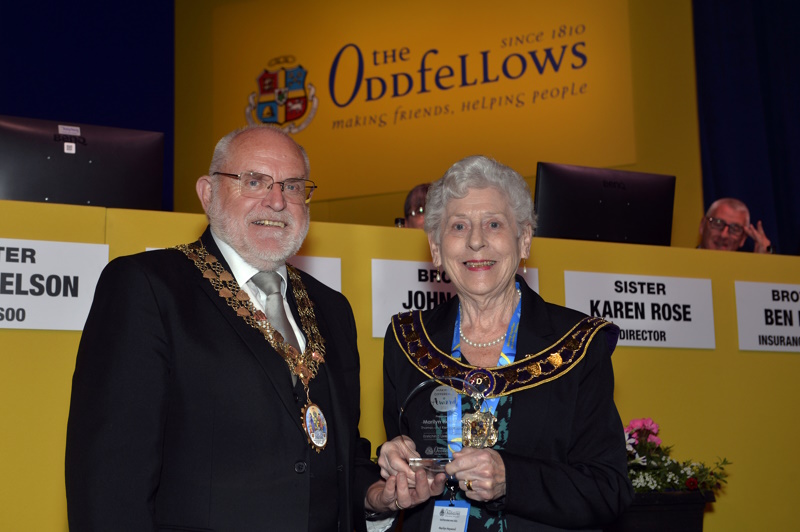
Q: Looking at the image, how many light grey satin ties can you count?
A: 1